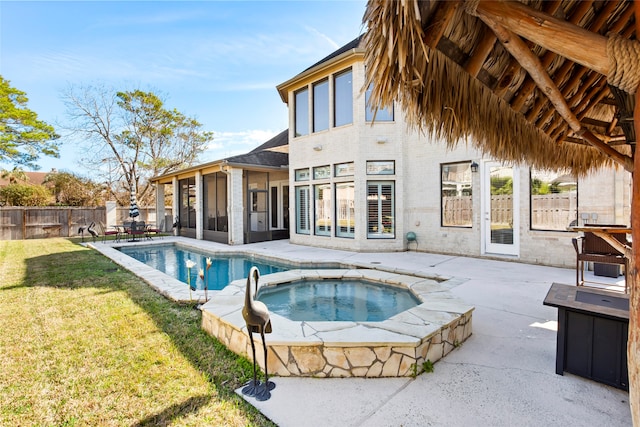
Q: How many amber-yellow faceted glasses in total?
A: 0